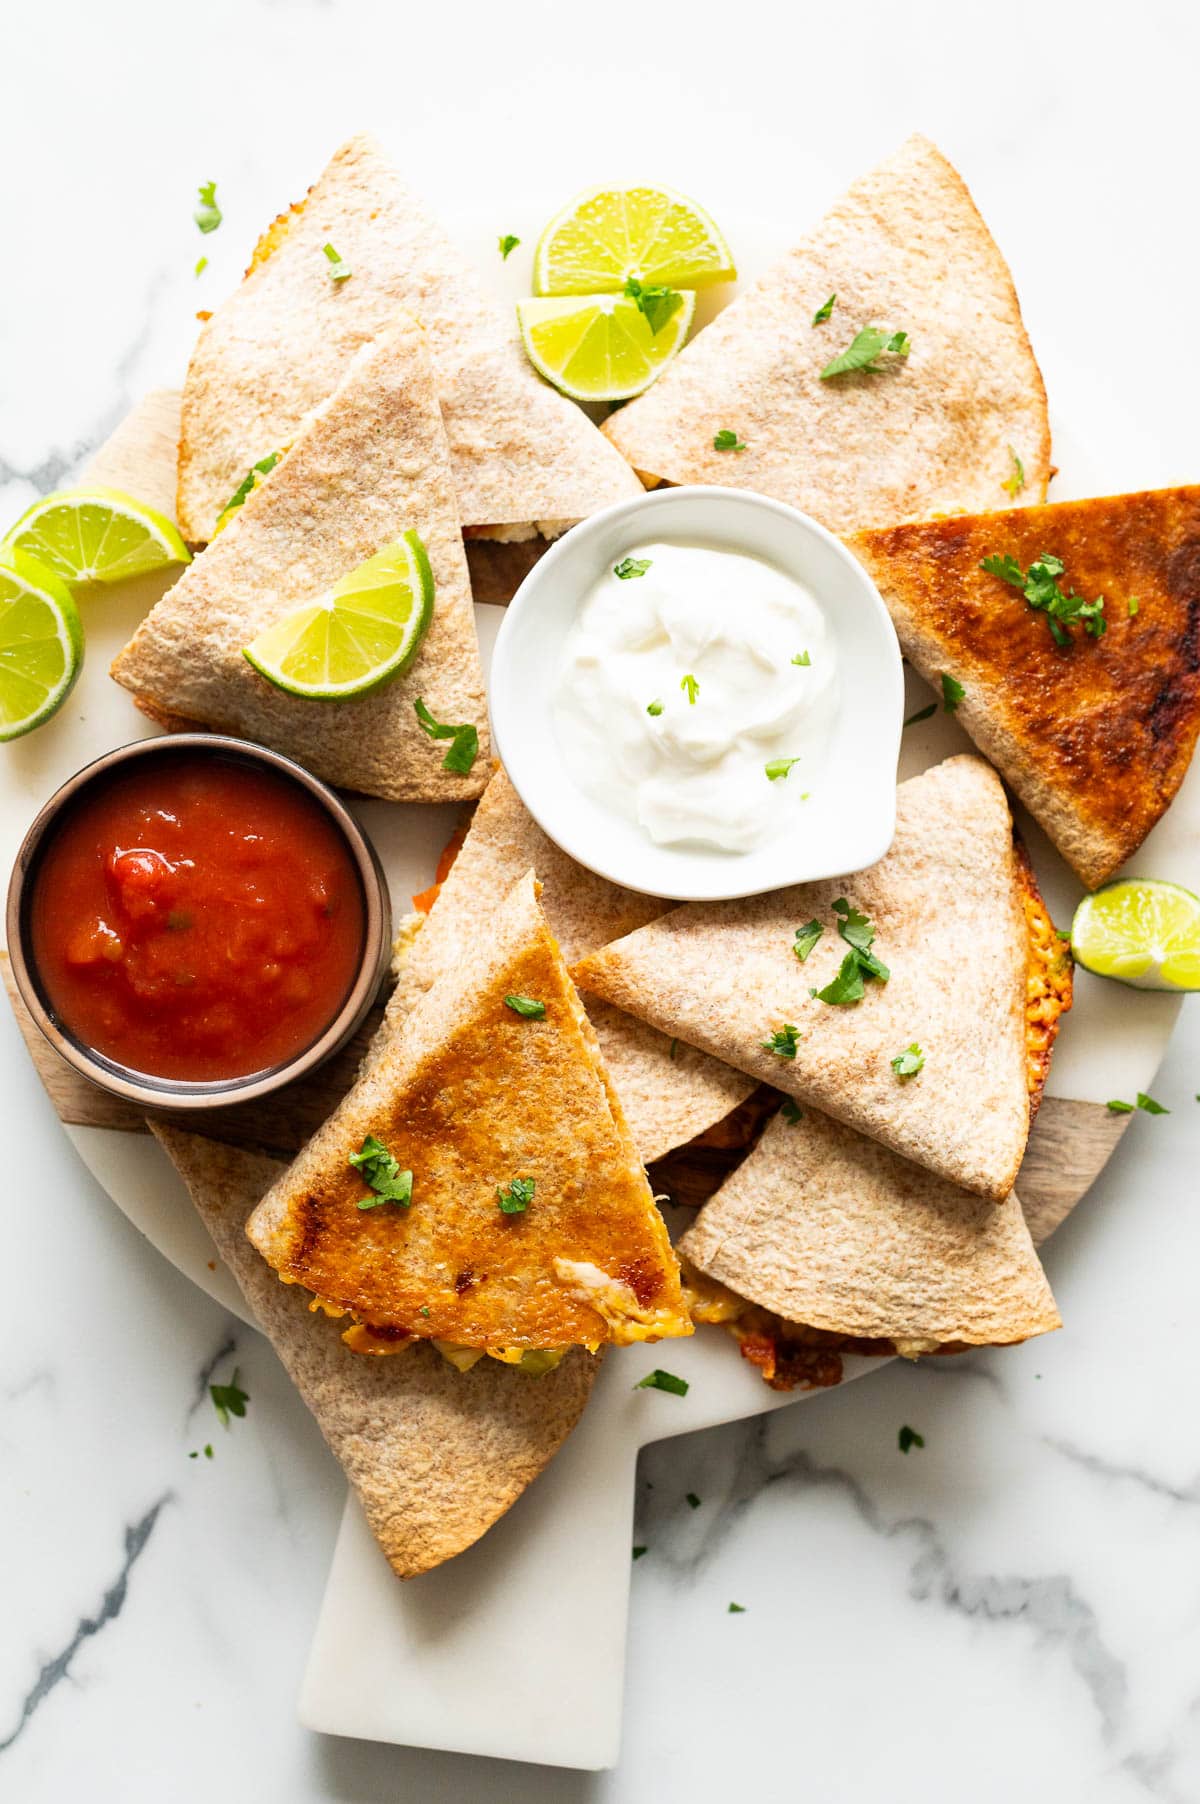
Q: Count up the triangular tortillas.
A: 9